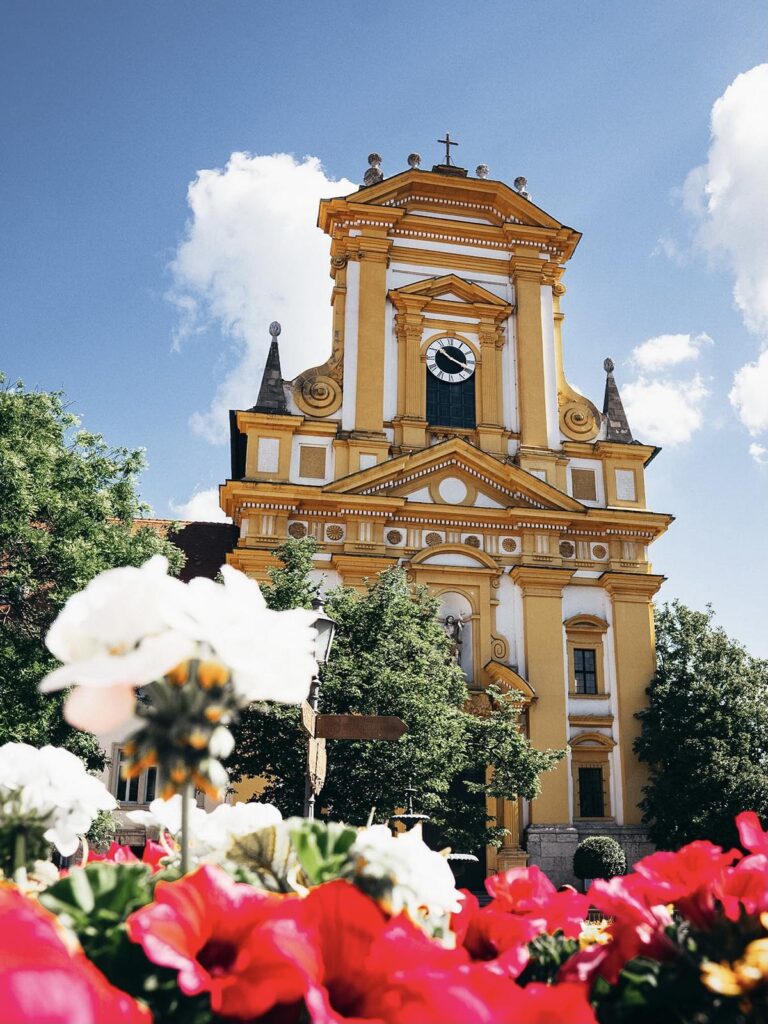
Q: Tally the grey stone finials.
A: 6